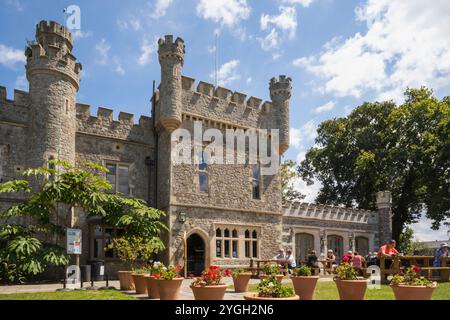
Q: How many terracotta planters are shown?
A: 11